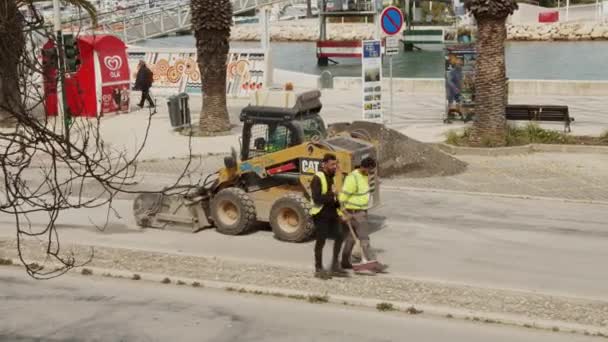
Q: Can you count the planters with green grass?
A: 1